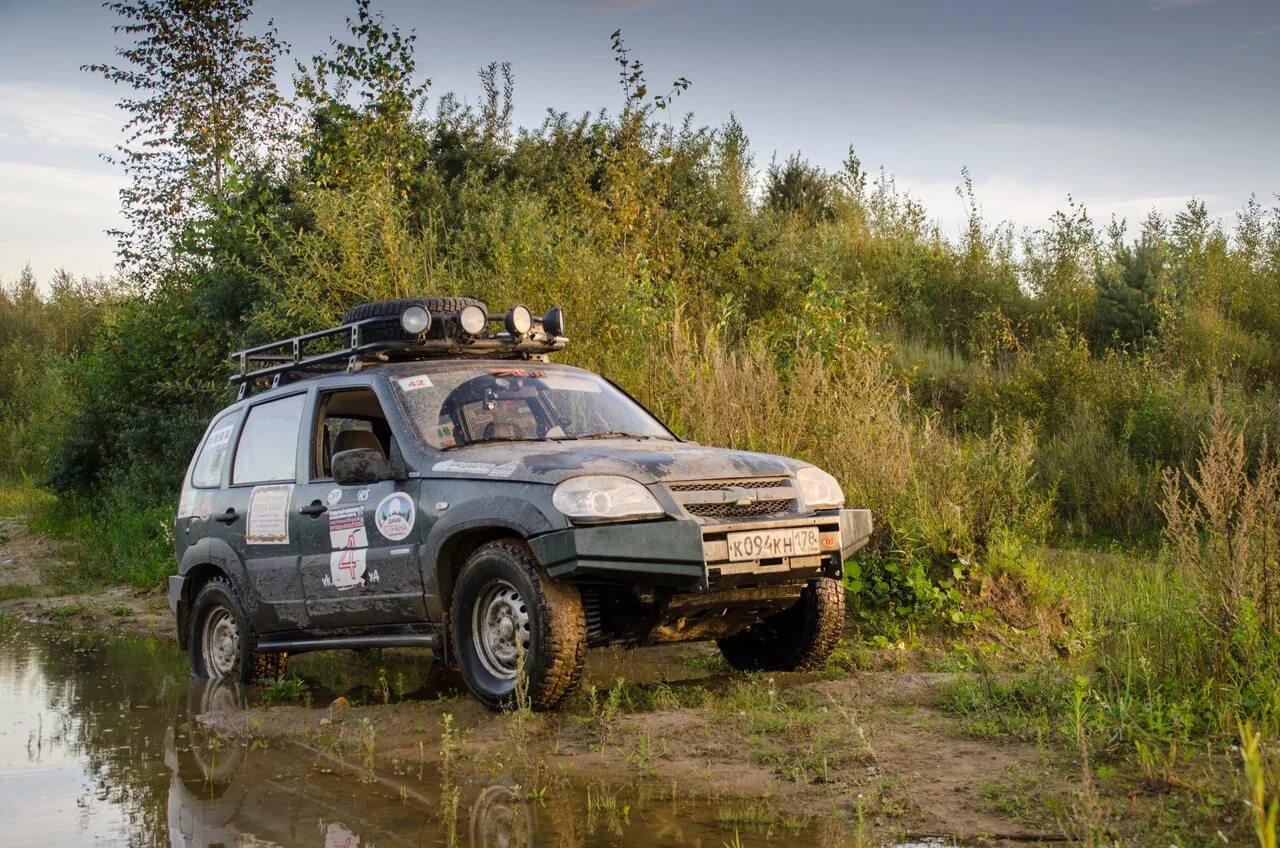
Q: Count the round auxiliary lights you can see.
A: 4